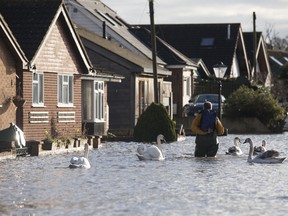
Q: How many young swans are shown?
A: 3